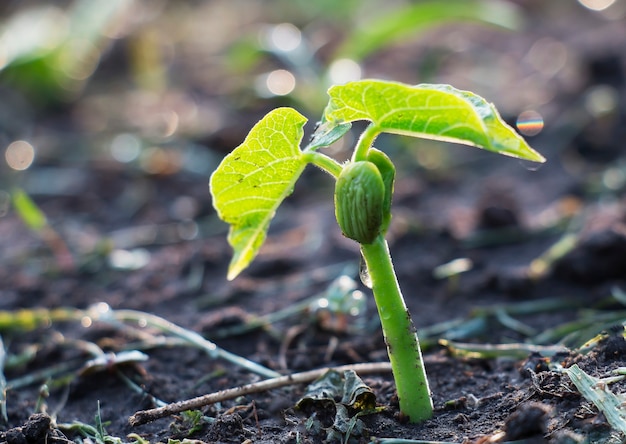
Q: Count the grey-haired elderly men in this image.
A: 0